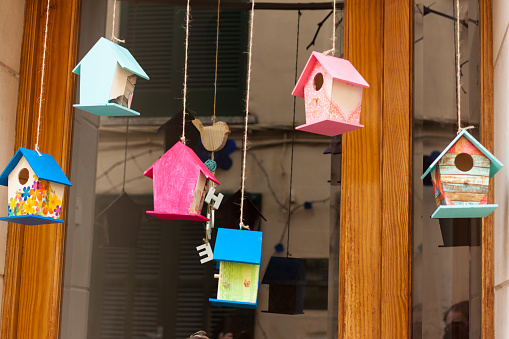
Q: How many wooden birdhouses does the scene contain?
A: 6